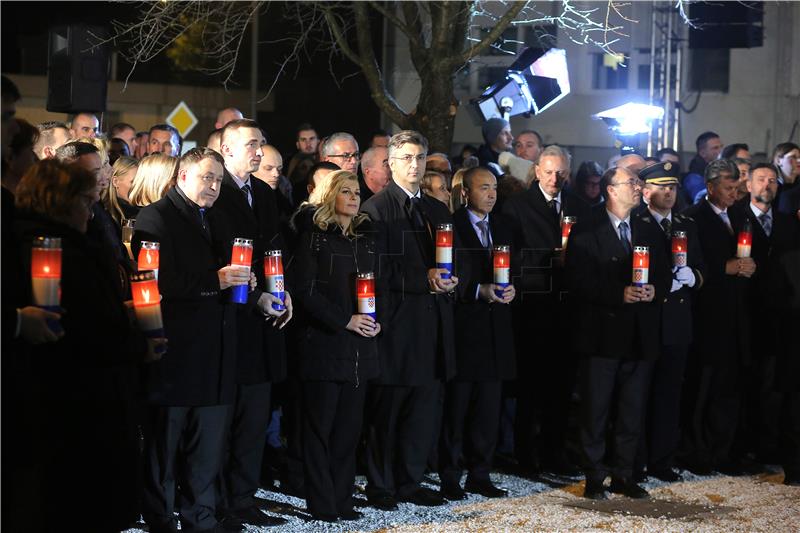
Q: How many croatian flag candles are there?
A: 12